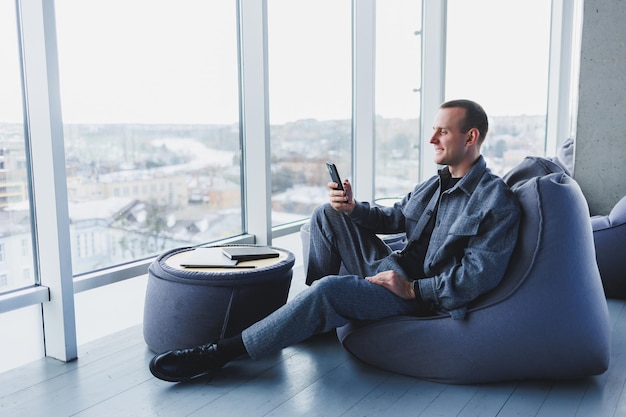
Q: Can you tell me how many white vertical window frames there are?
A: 5